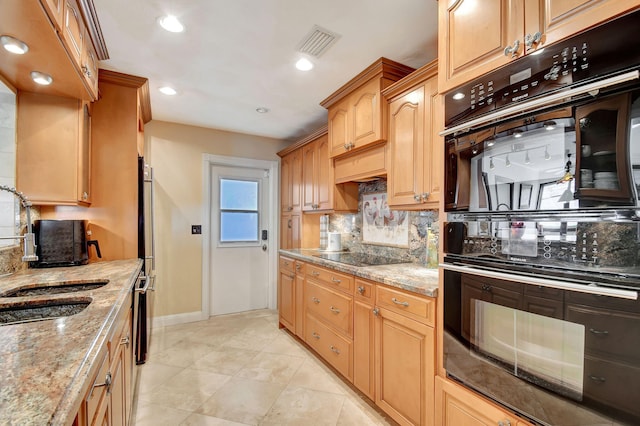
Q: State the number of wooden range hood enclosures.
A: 1